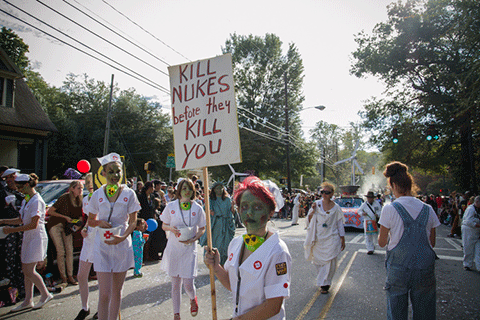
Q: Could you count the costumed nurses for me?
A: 5